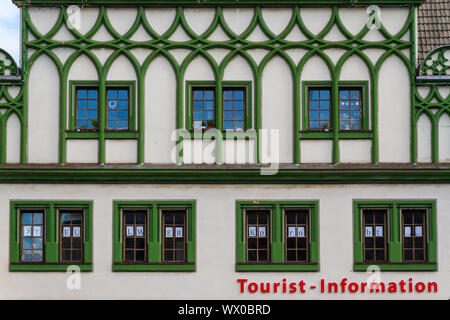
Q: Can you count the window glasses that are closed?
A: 14